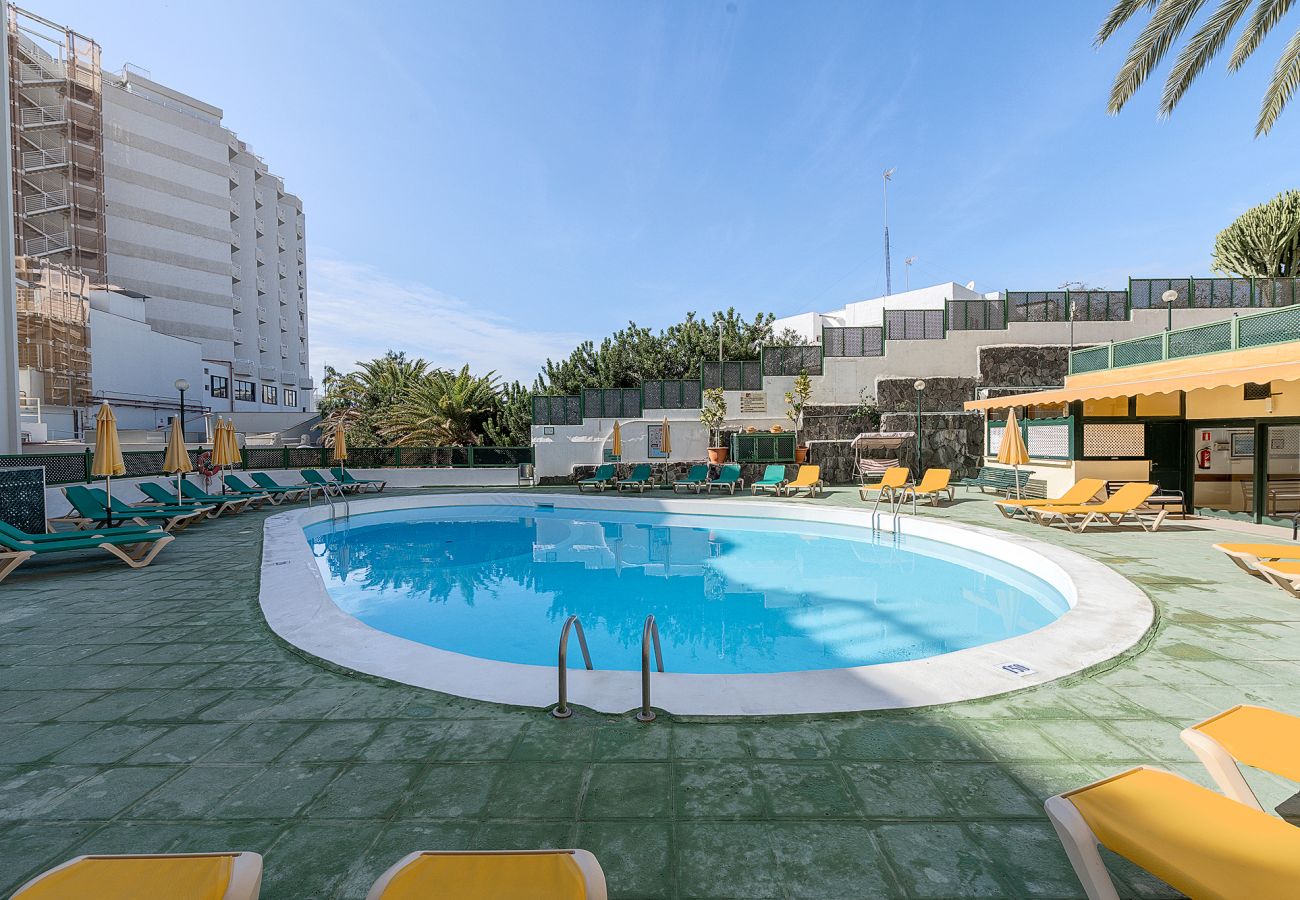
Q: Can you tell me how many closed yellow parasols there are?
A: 8